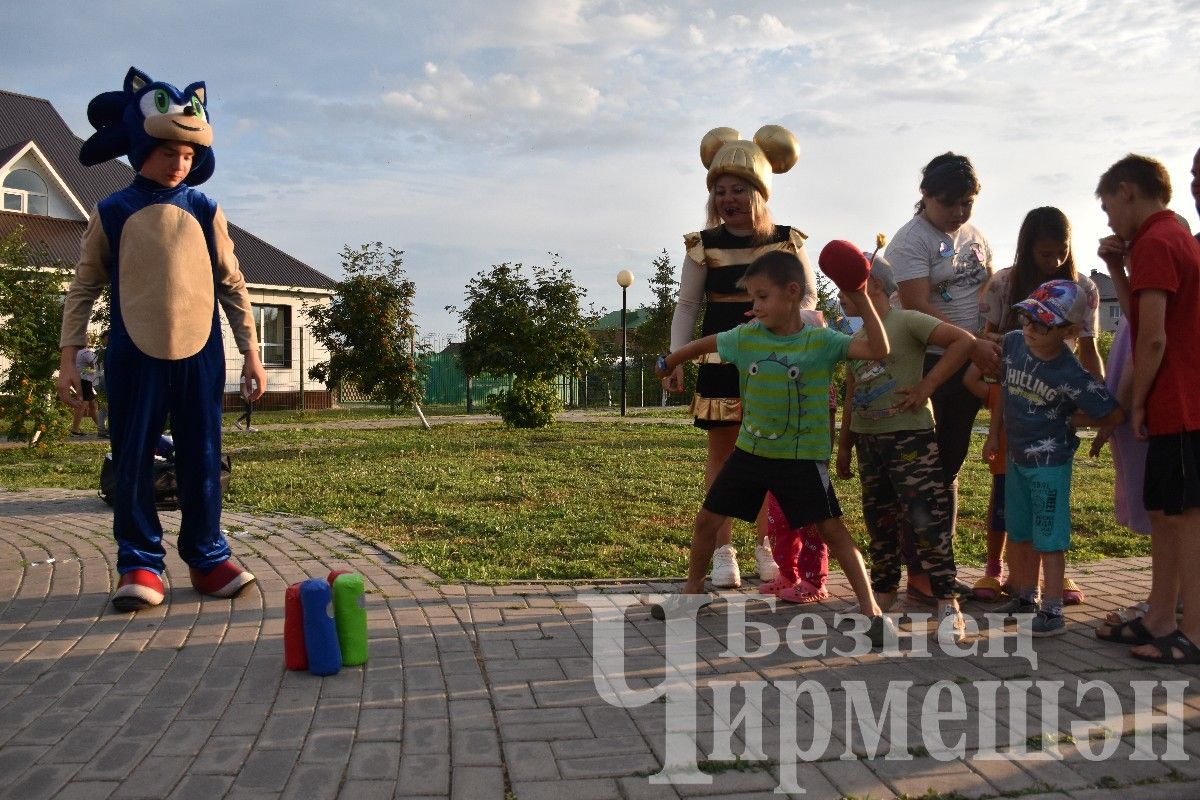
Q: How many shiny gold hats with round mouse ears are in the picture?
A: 1